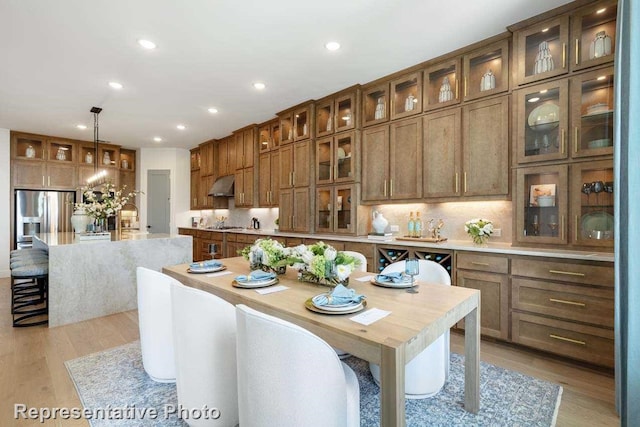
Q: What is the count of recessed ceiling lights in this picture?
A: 8